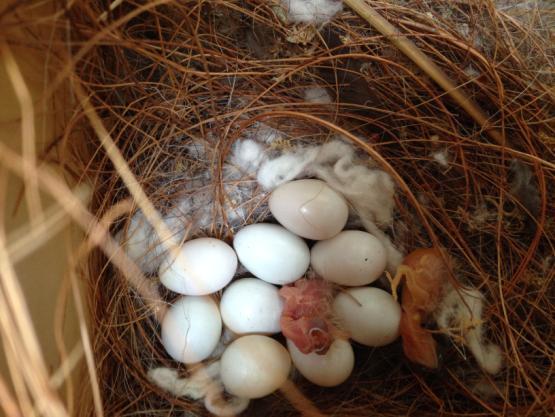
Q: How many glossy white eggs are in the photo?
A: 9